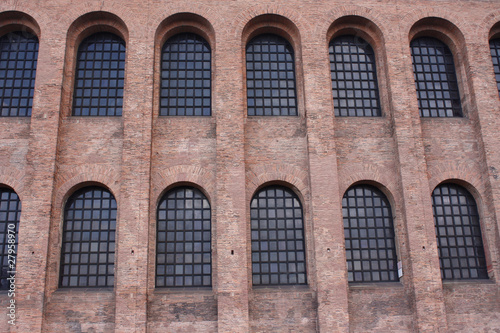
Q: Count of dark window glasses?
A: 13